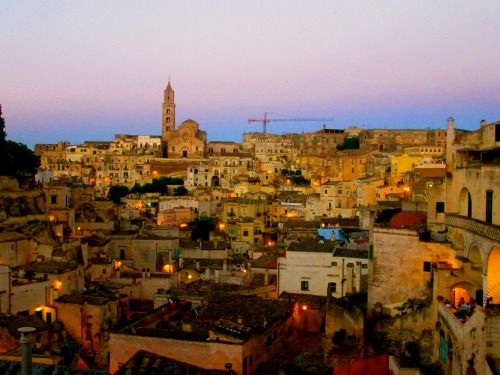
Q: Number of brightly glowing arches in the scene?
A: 2